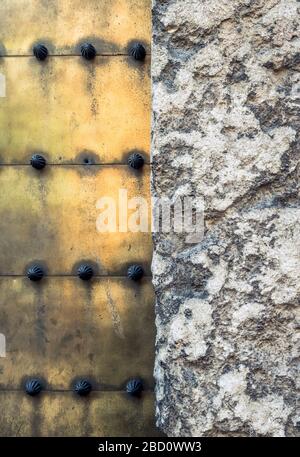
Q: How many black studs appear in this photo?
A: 11